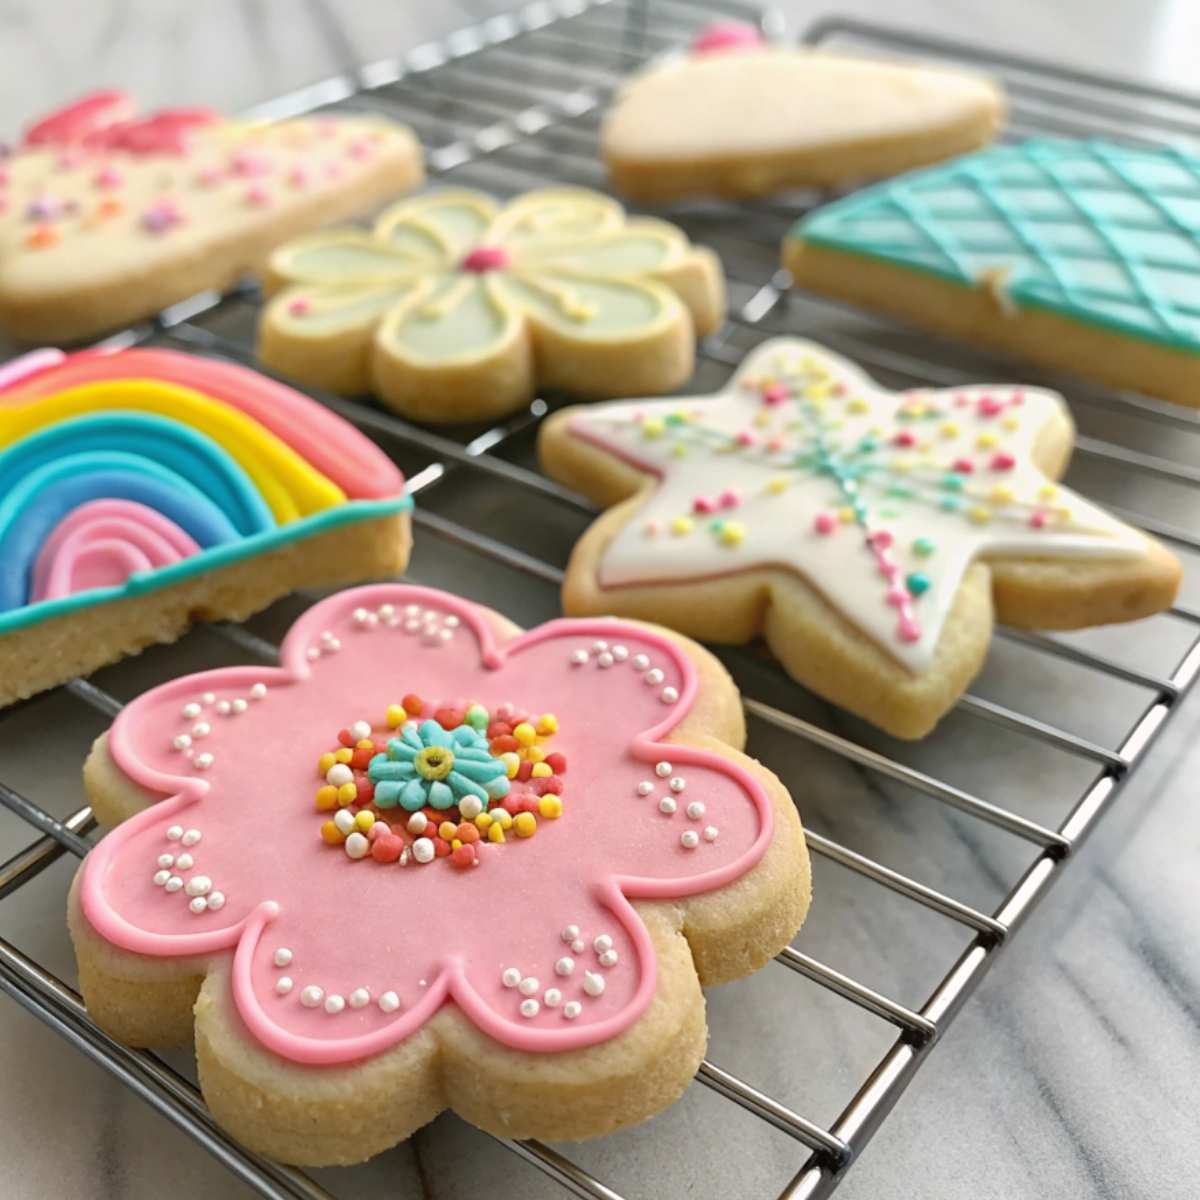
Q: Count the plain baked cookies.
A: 1